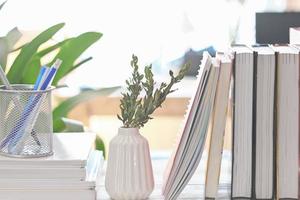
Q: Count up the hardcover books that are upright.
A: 3